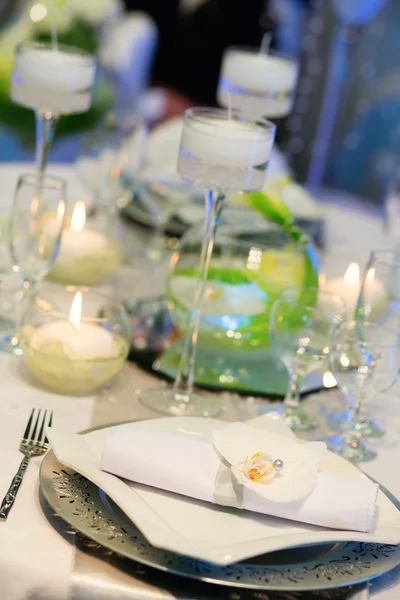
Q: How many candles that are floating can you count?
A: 6